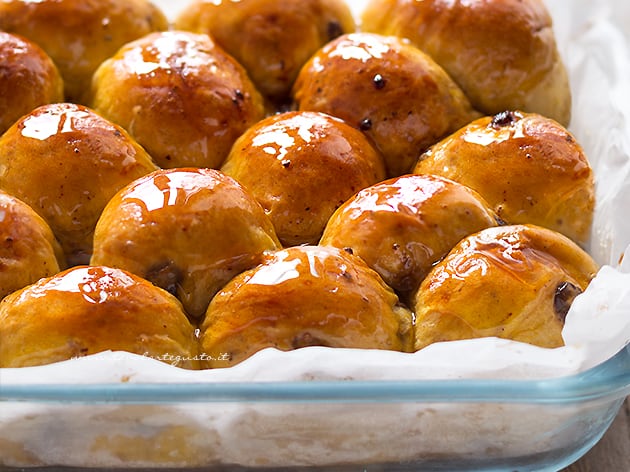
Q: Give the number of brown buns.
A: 15